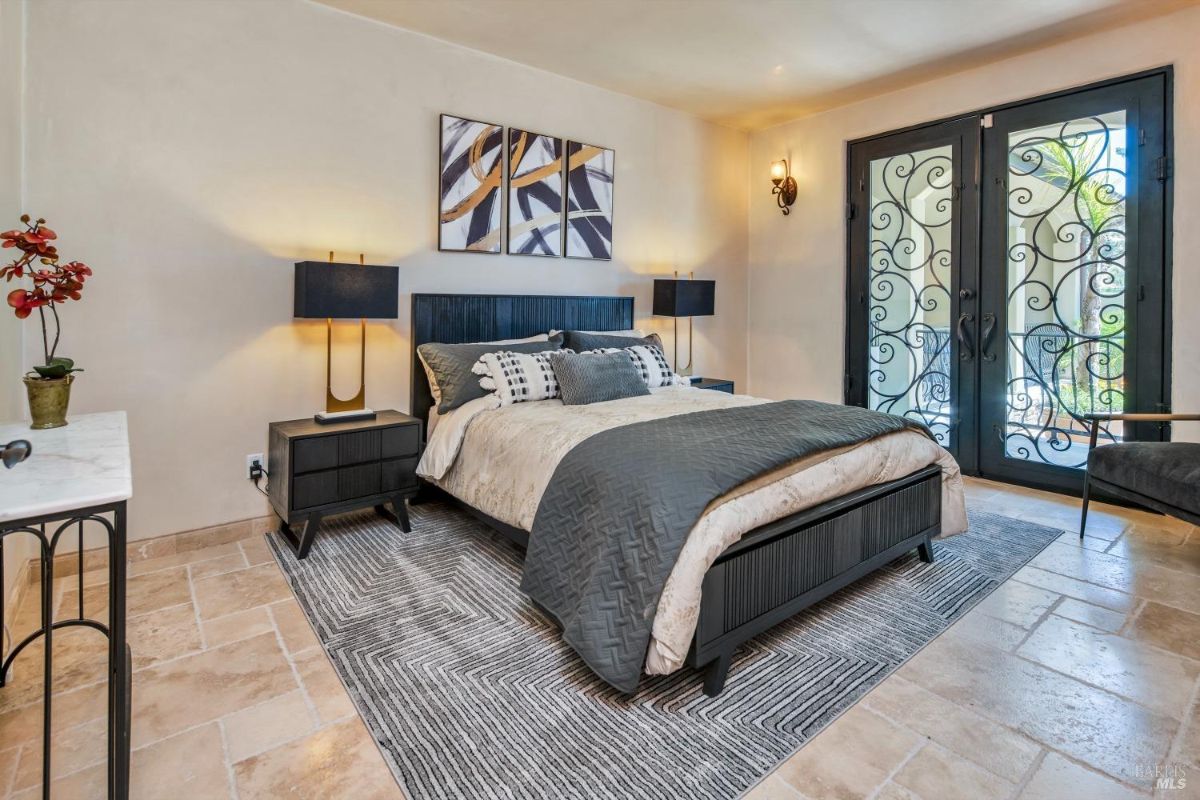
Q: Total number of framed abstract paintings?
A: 3